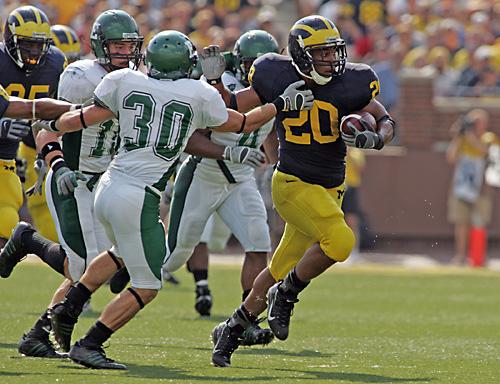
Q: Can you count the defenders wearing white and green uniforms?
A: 3